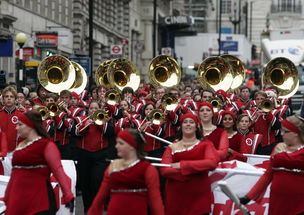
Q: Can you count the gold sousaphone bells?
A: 8